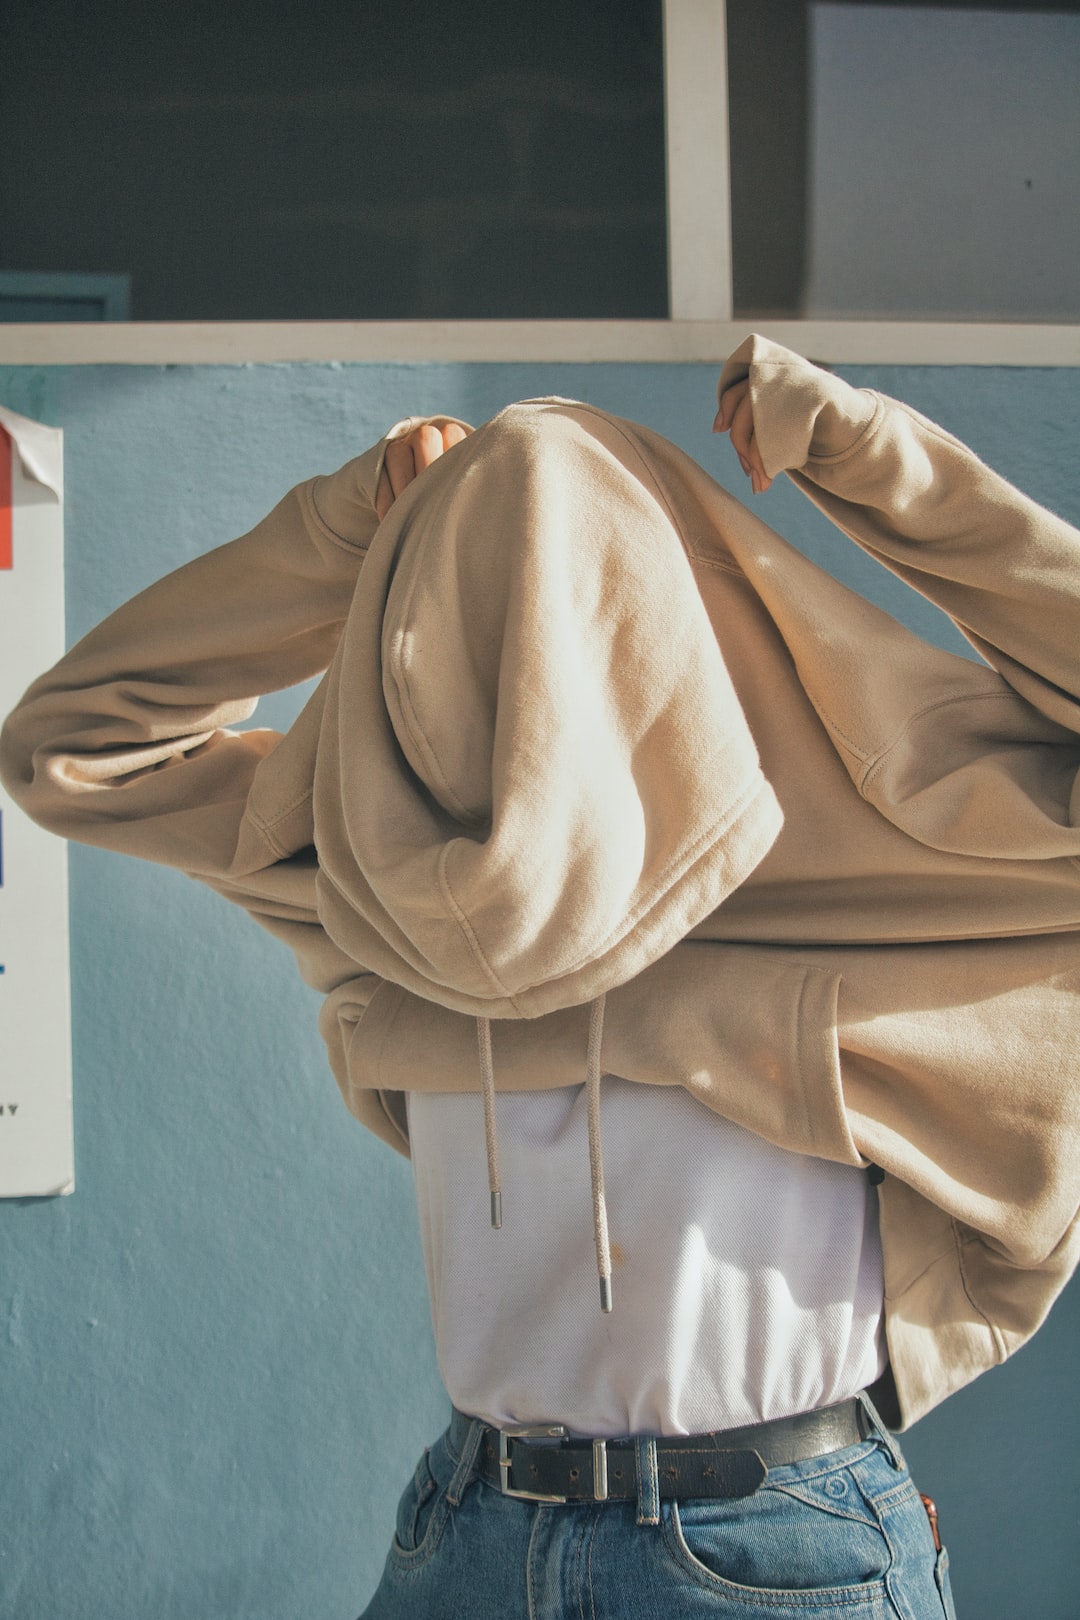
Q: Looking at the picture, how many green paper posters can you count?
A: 0